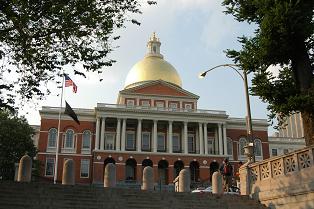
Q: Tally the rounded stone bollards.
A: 6